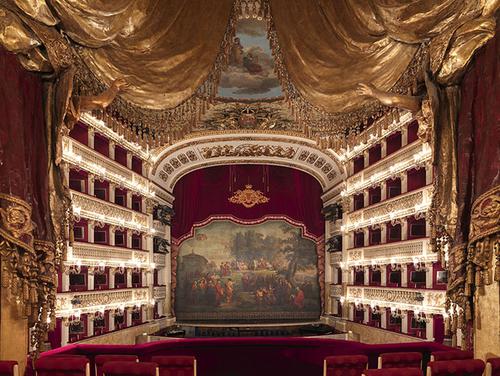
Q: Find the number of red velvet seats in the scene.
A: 11